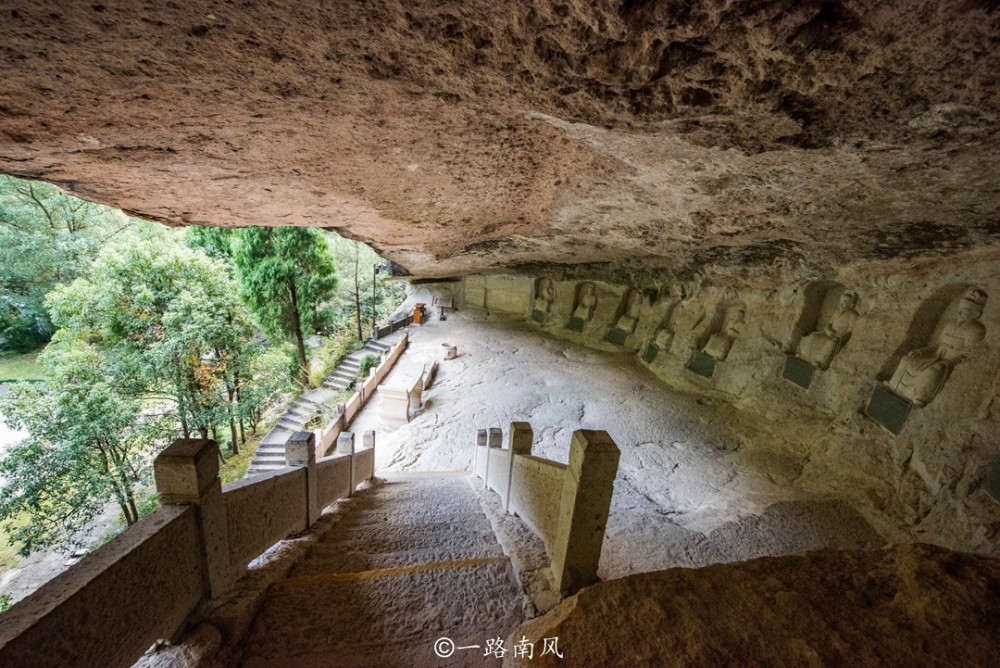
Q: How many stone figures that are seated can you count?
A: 7